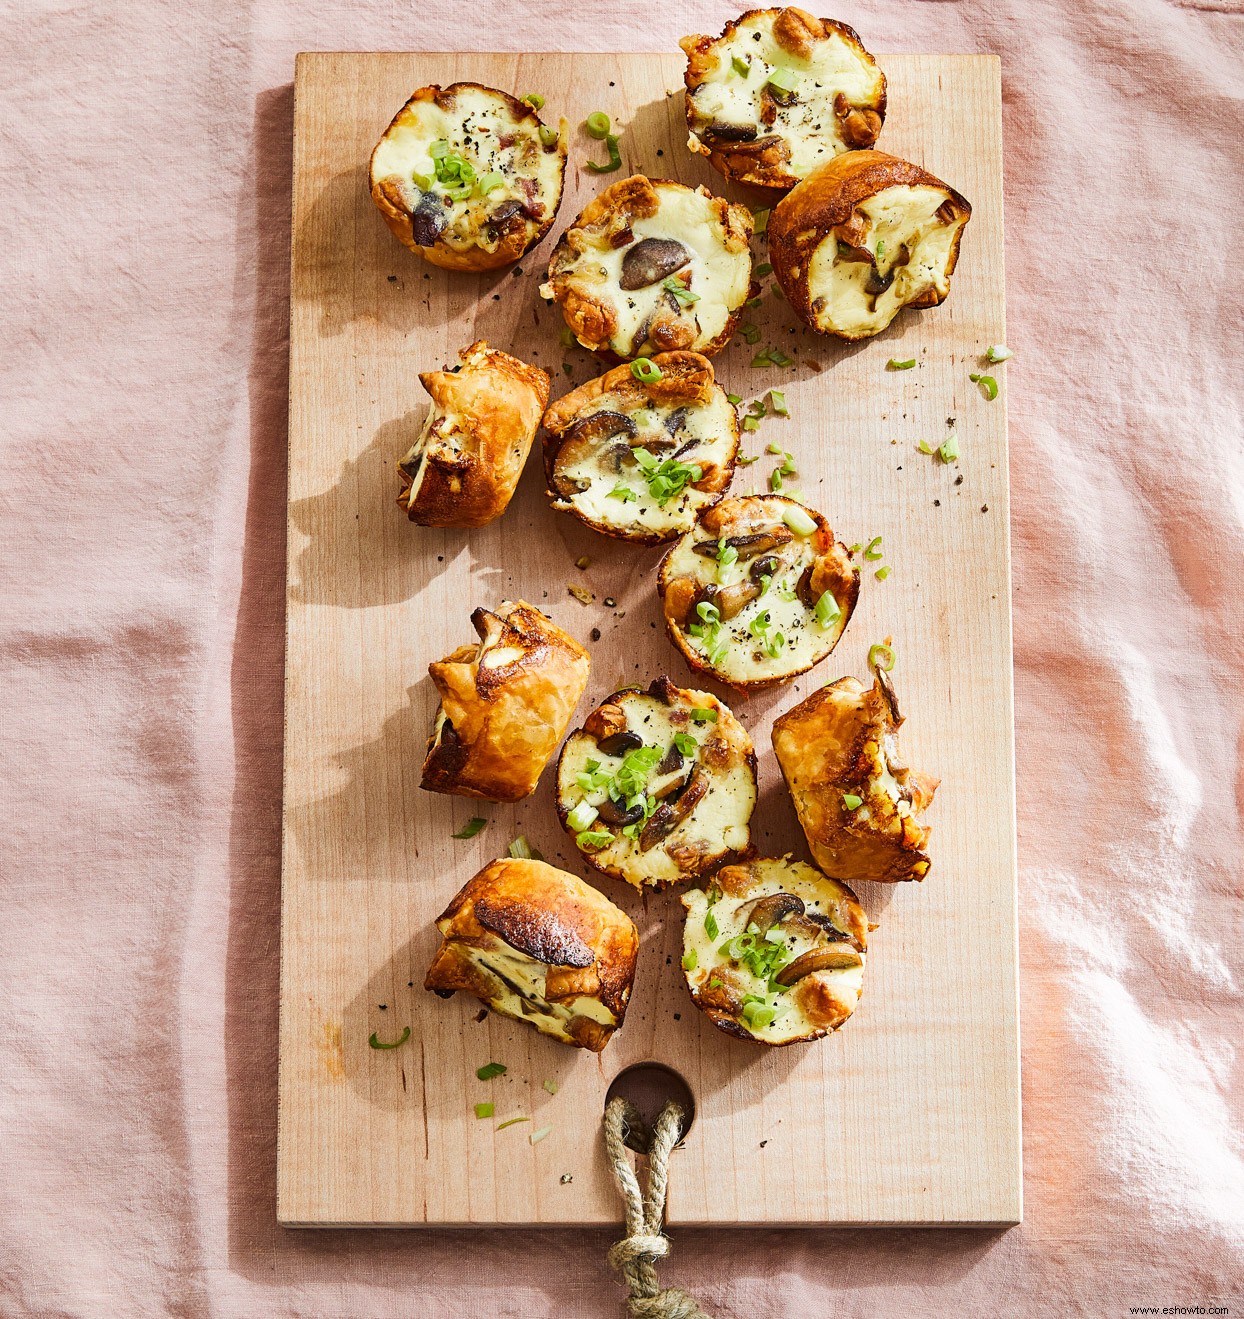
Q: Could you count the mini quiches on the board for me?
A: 12